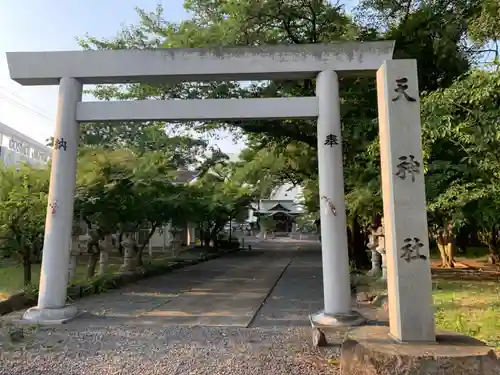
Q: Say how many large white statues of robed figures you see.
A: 0